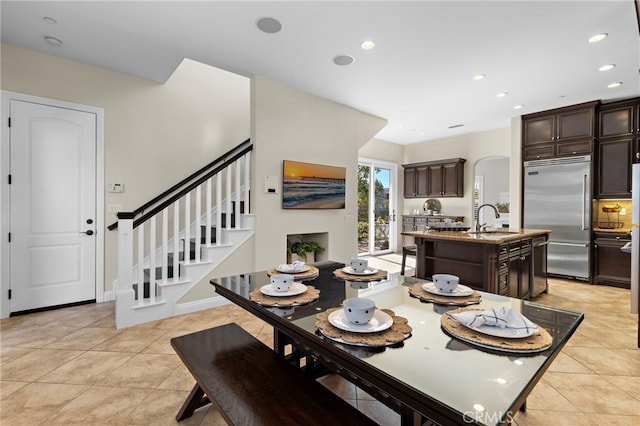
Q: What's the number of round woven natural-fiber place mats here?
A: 6